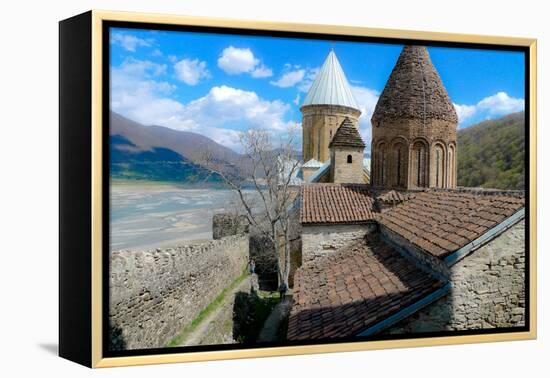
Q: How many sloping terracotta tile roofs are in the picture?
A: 3